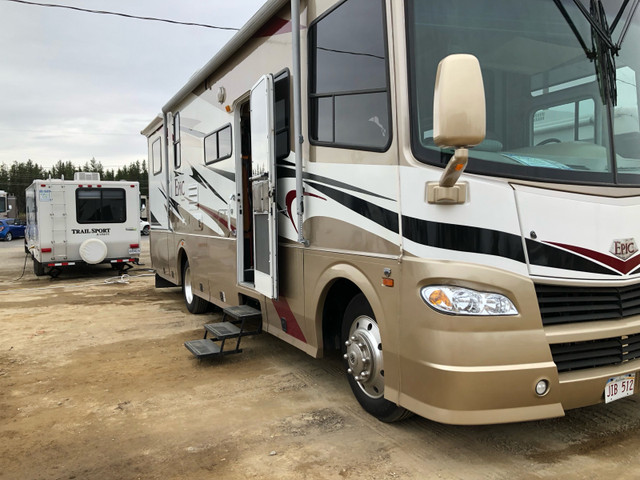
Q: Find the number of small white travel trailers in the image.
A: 1